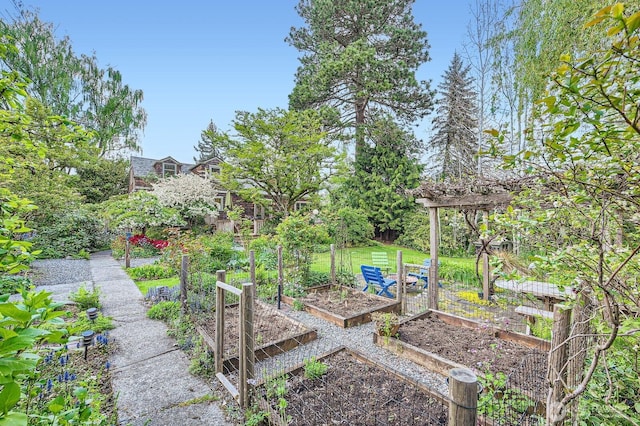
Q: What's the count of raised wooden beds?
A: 4